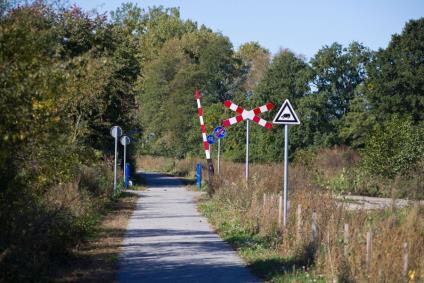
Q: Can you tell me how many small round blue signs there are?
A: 2